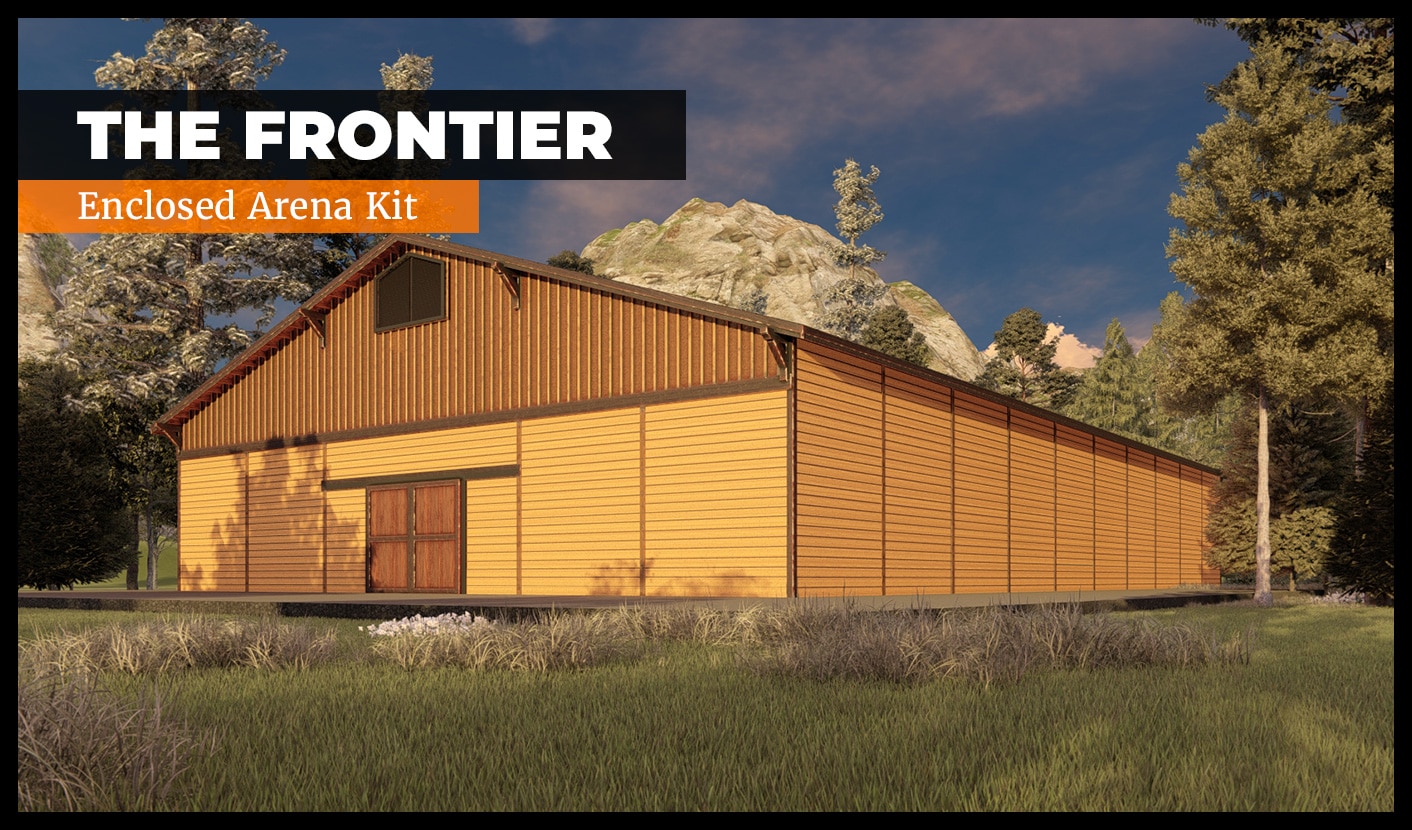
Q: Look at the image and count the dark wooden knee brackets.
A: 4